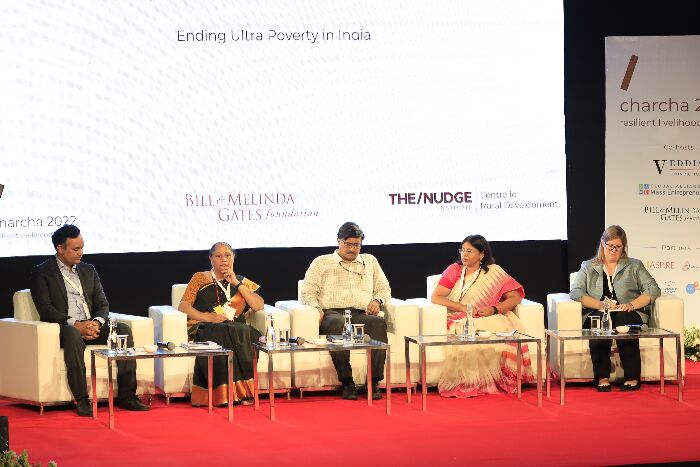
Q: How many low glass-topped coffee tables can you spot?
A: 4